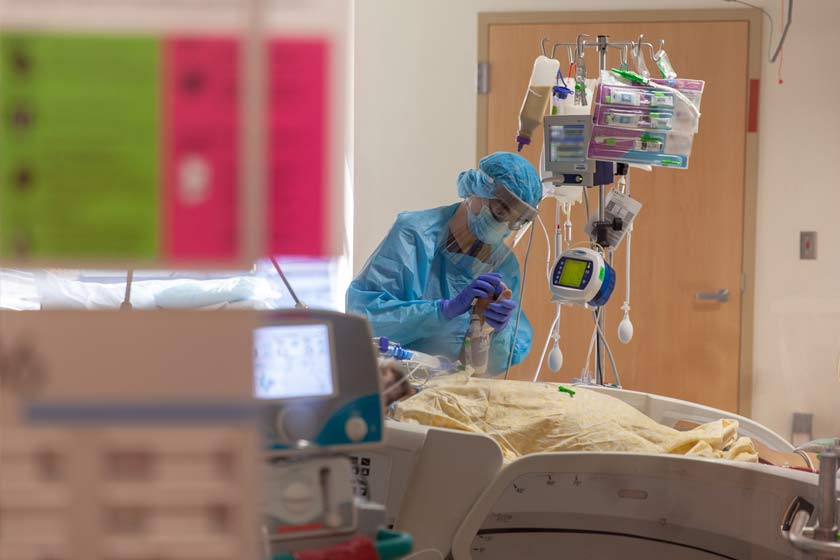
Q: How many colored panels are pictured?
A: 3